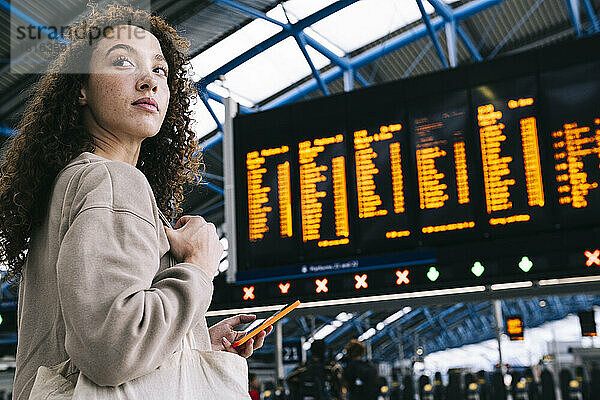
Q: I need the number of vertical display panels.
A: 6